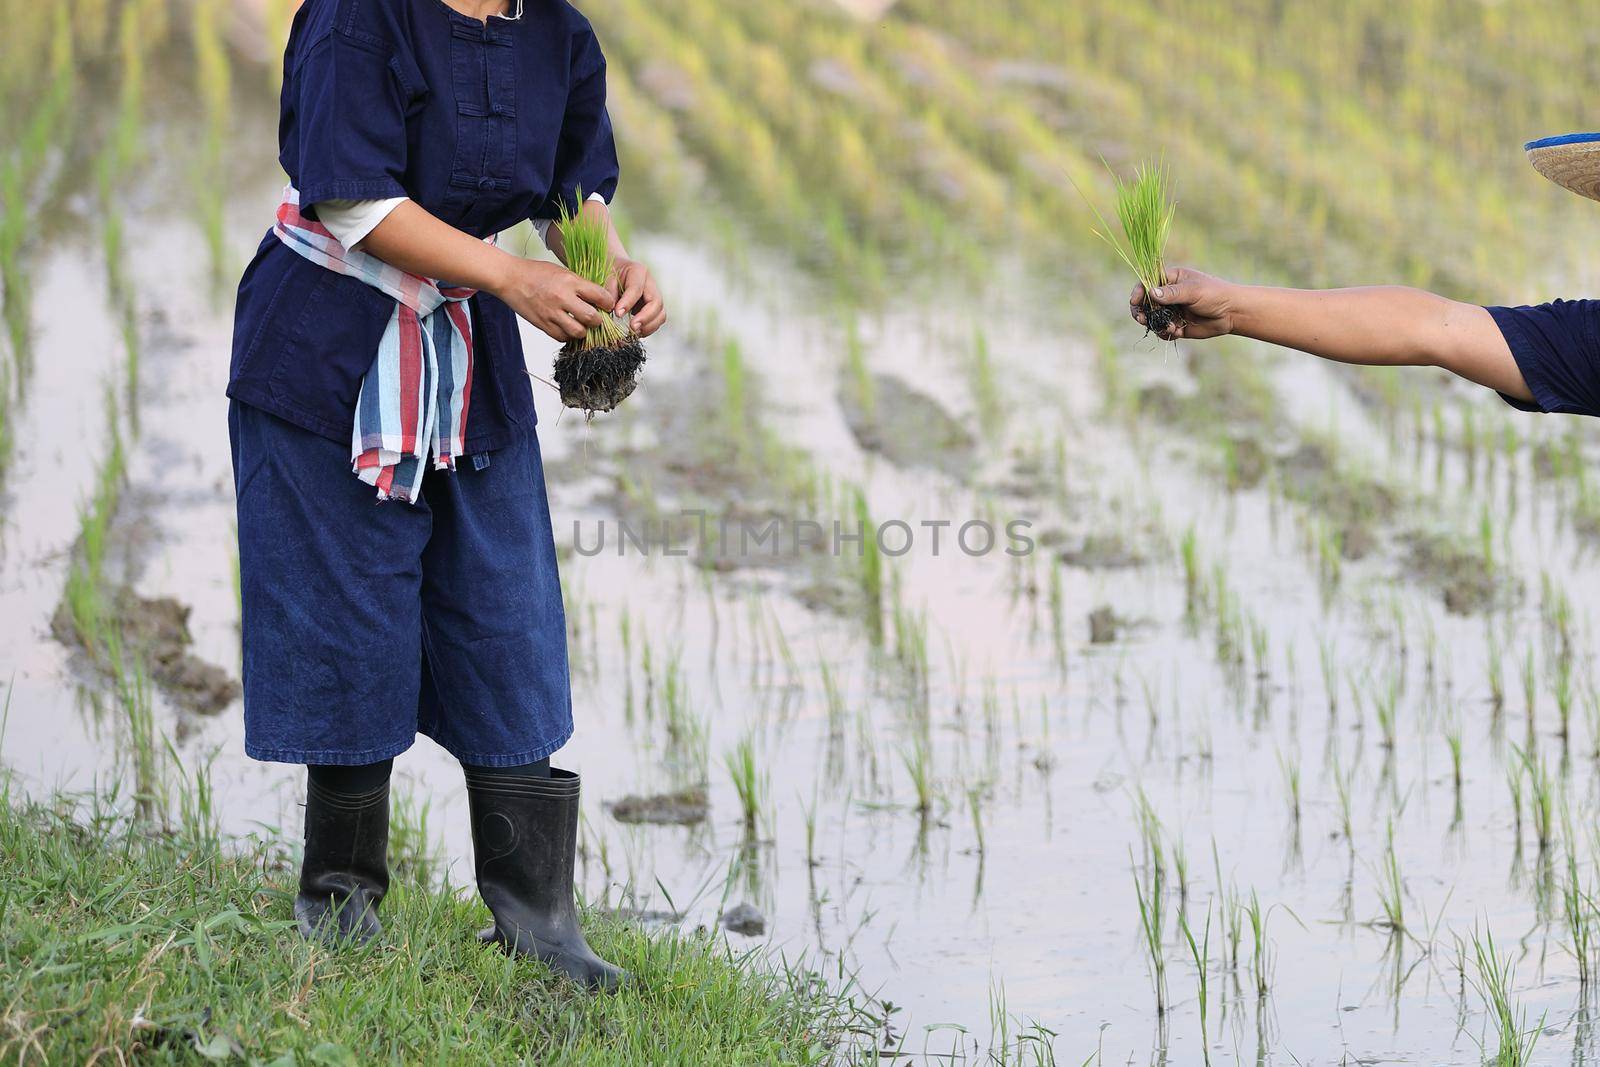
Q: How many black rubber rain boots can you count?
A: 2